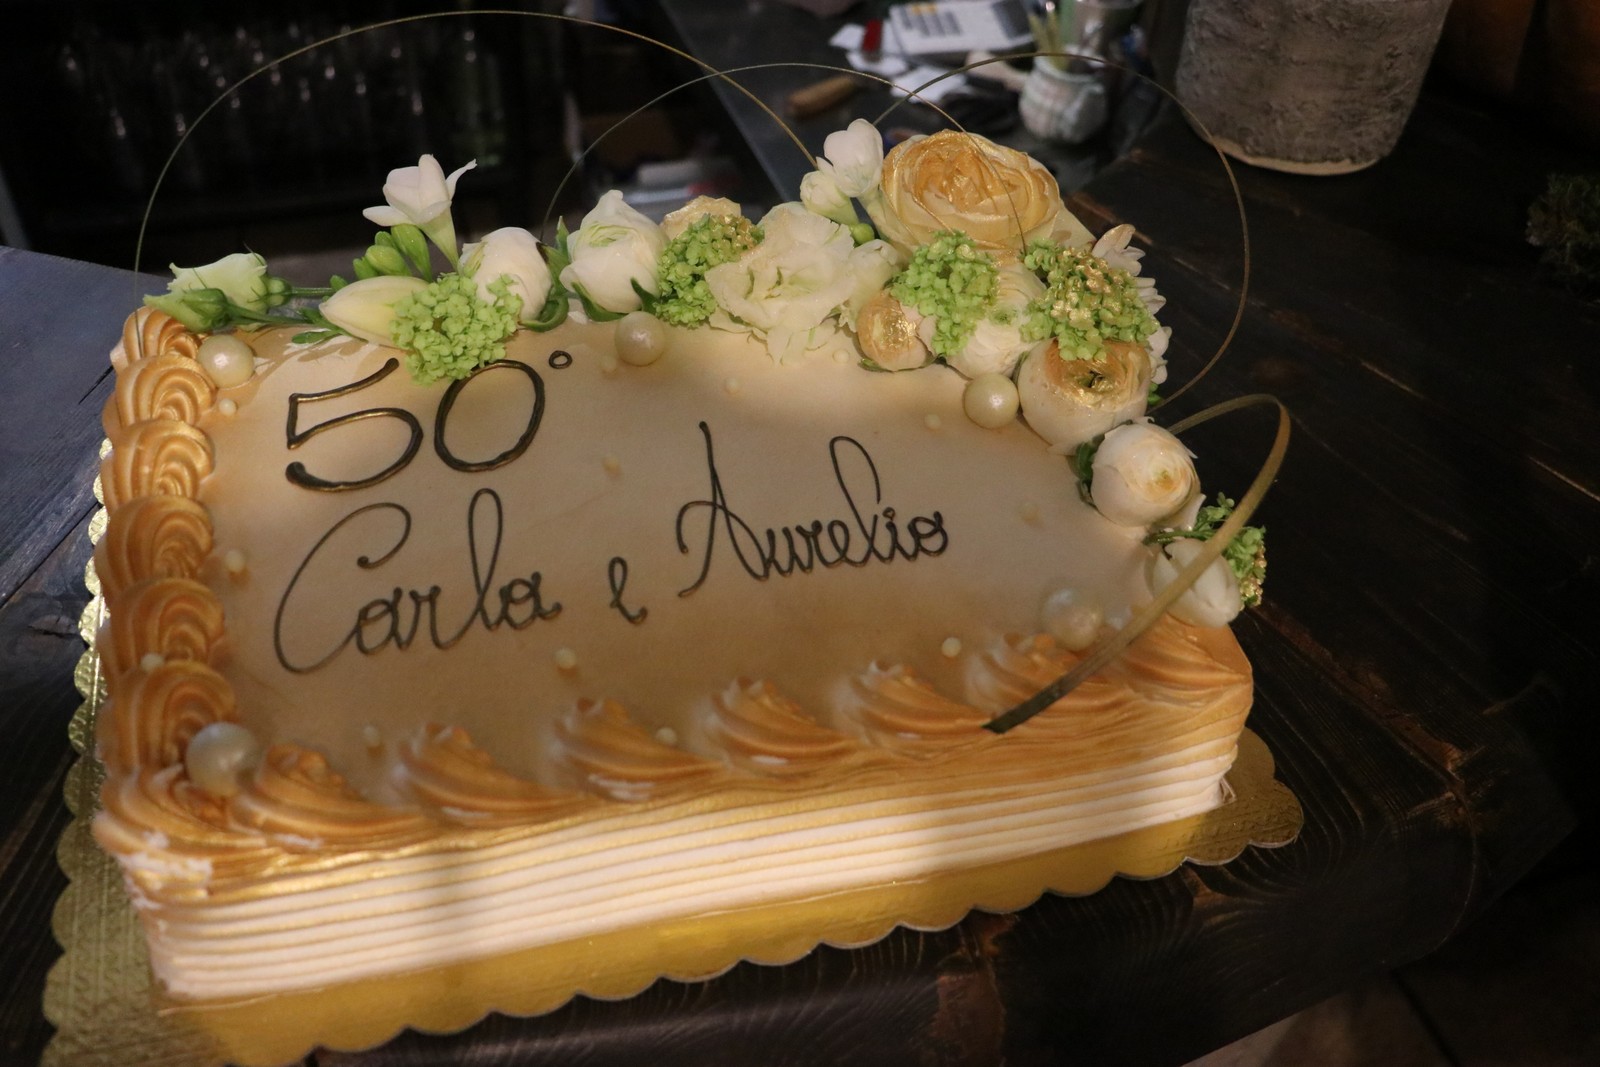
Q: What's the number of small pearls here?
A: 13